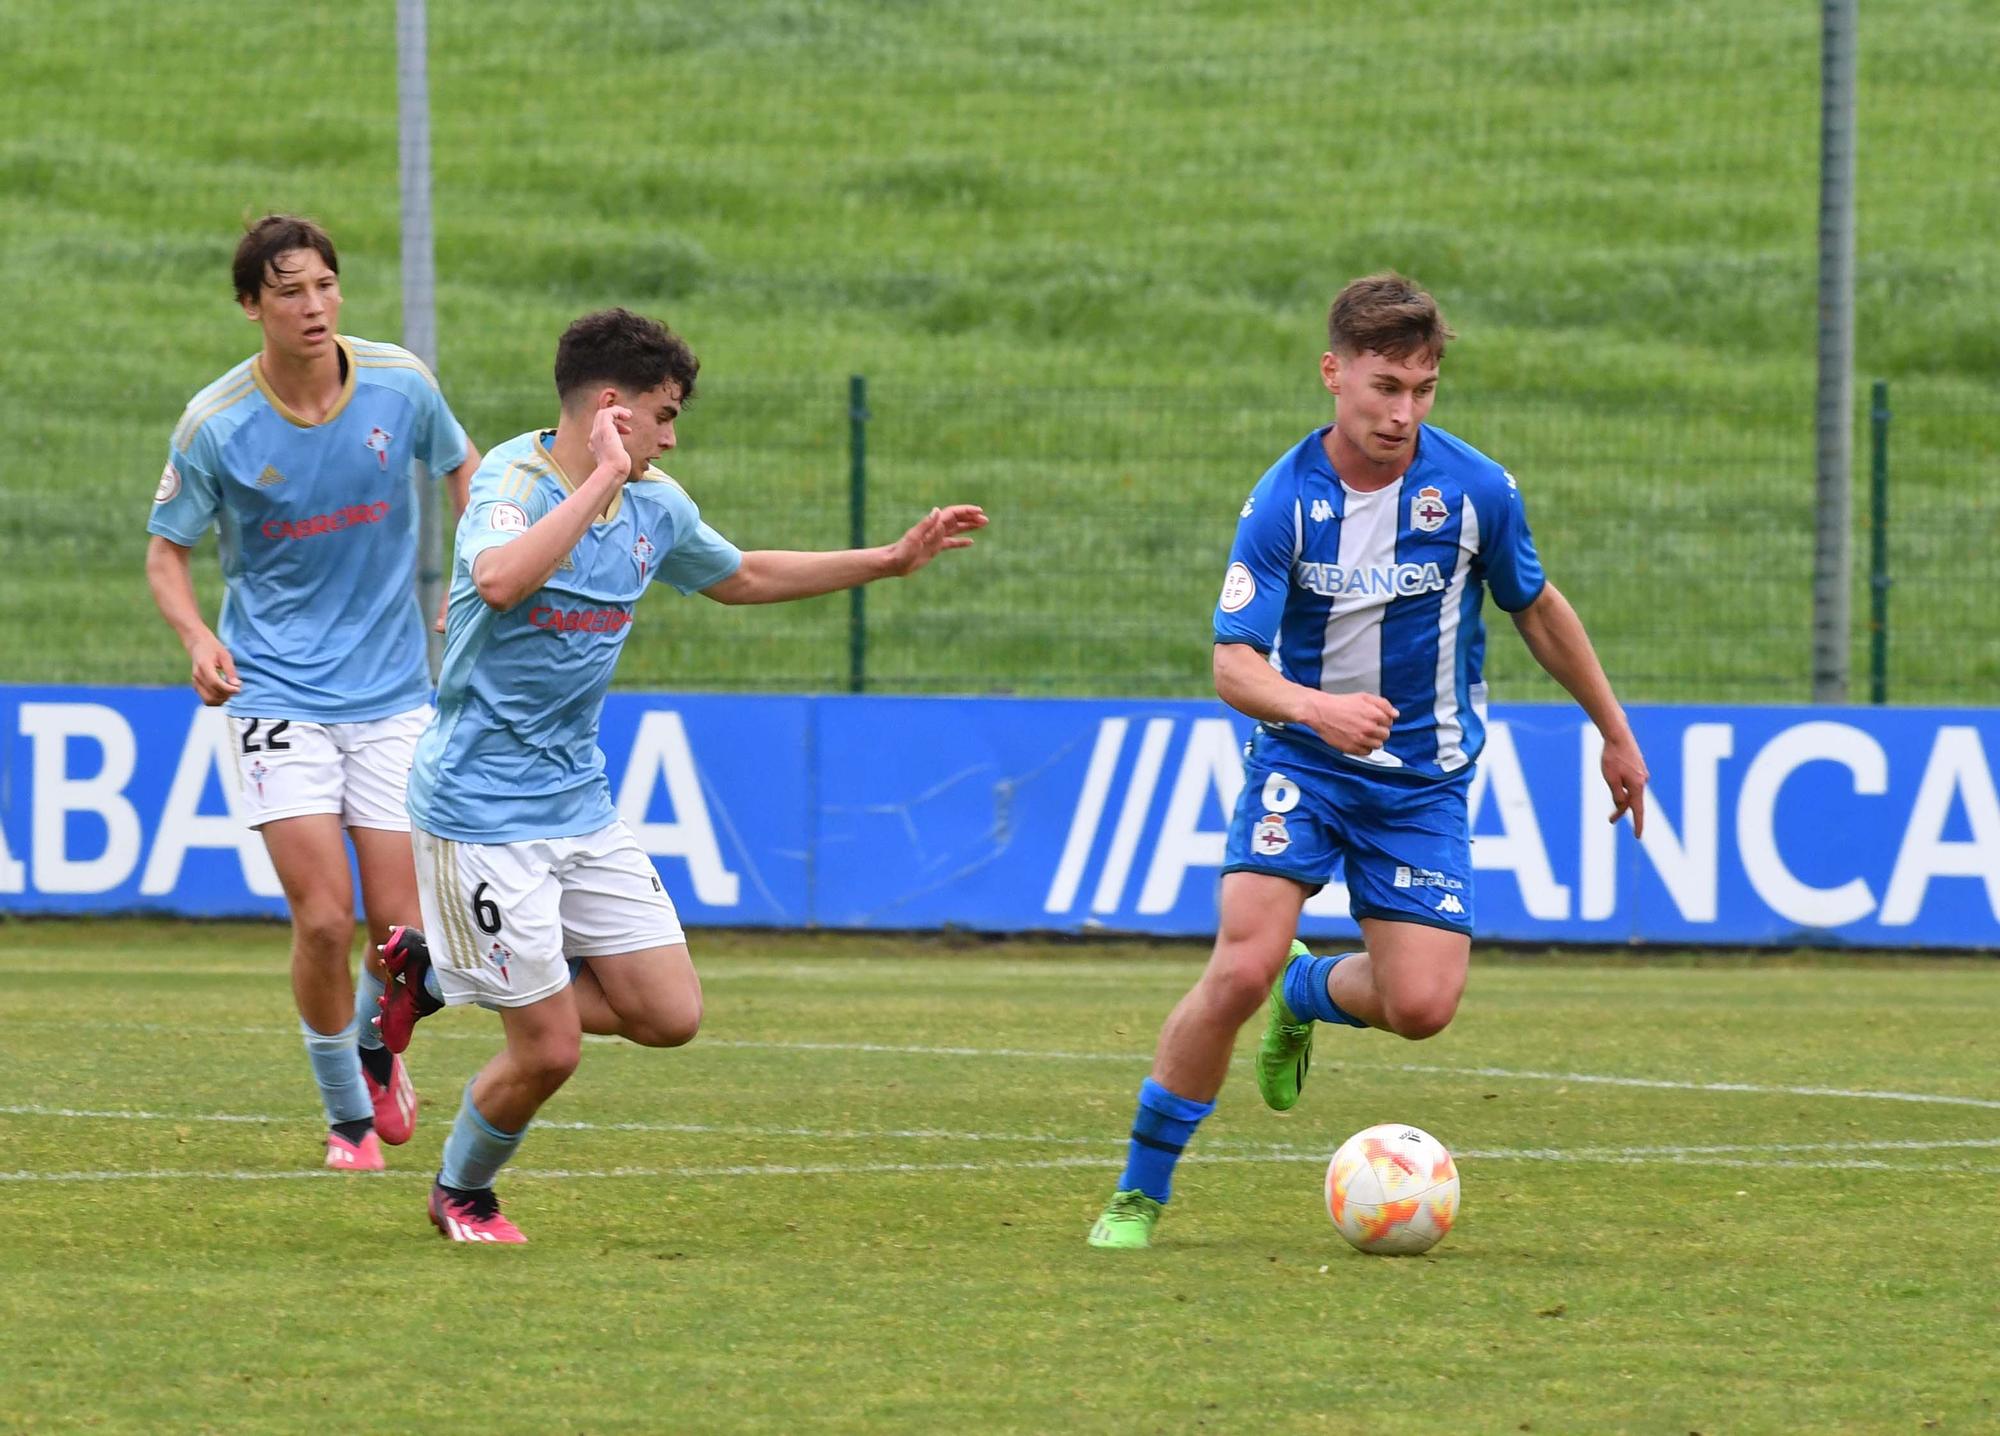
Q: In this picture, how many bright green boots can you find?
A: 2